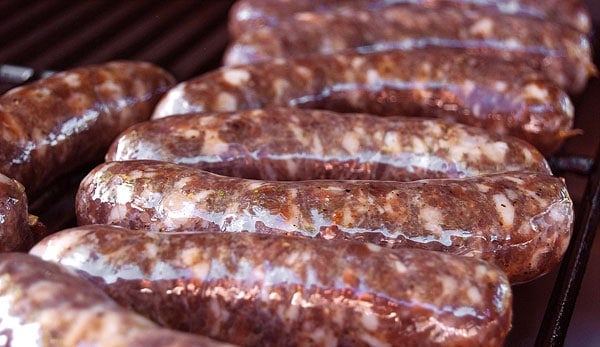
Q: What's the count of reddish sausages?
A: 9